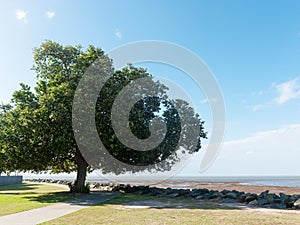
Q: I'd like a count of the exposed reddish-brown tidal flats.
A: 1